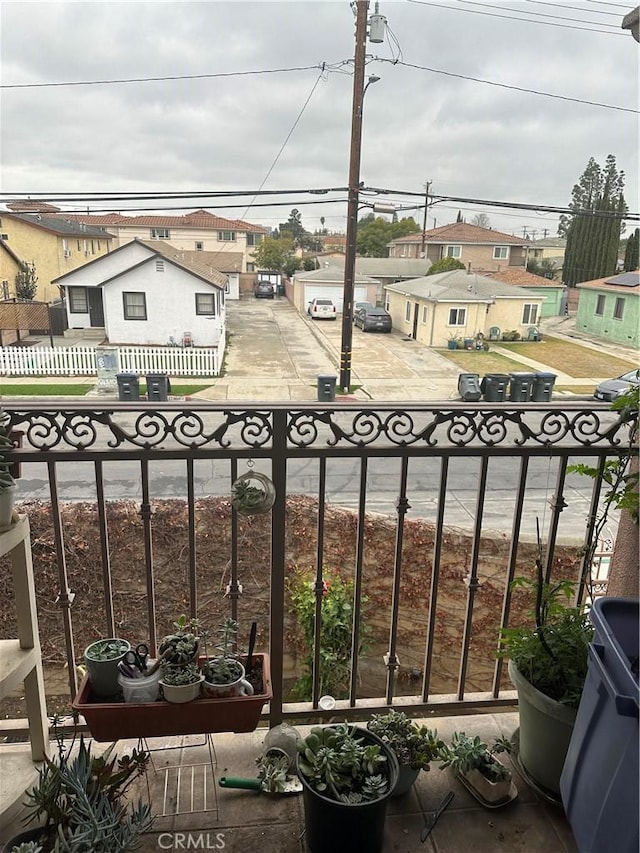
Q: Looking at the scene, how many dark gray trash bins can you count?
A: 7